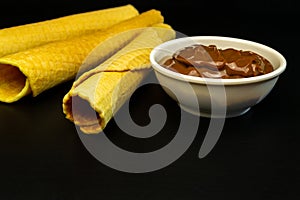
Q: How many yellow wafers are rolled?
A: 3